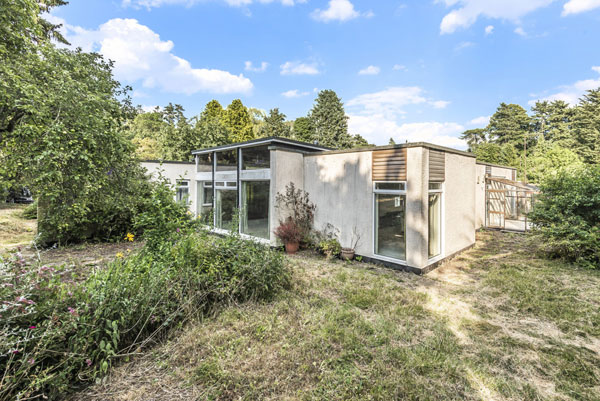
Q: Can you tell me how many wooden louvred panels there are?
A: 2